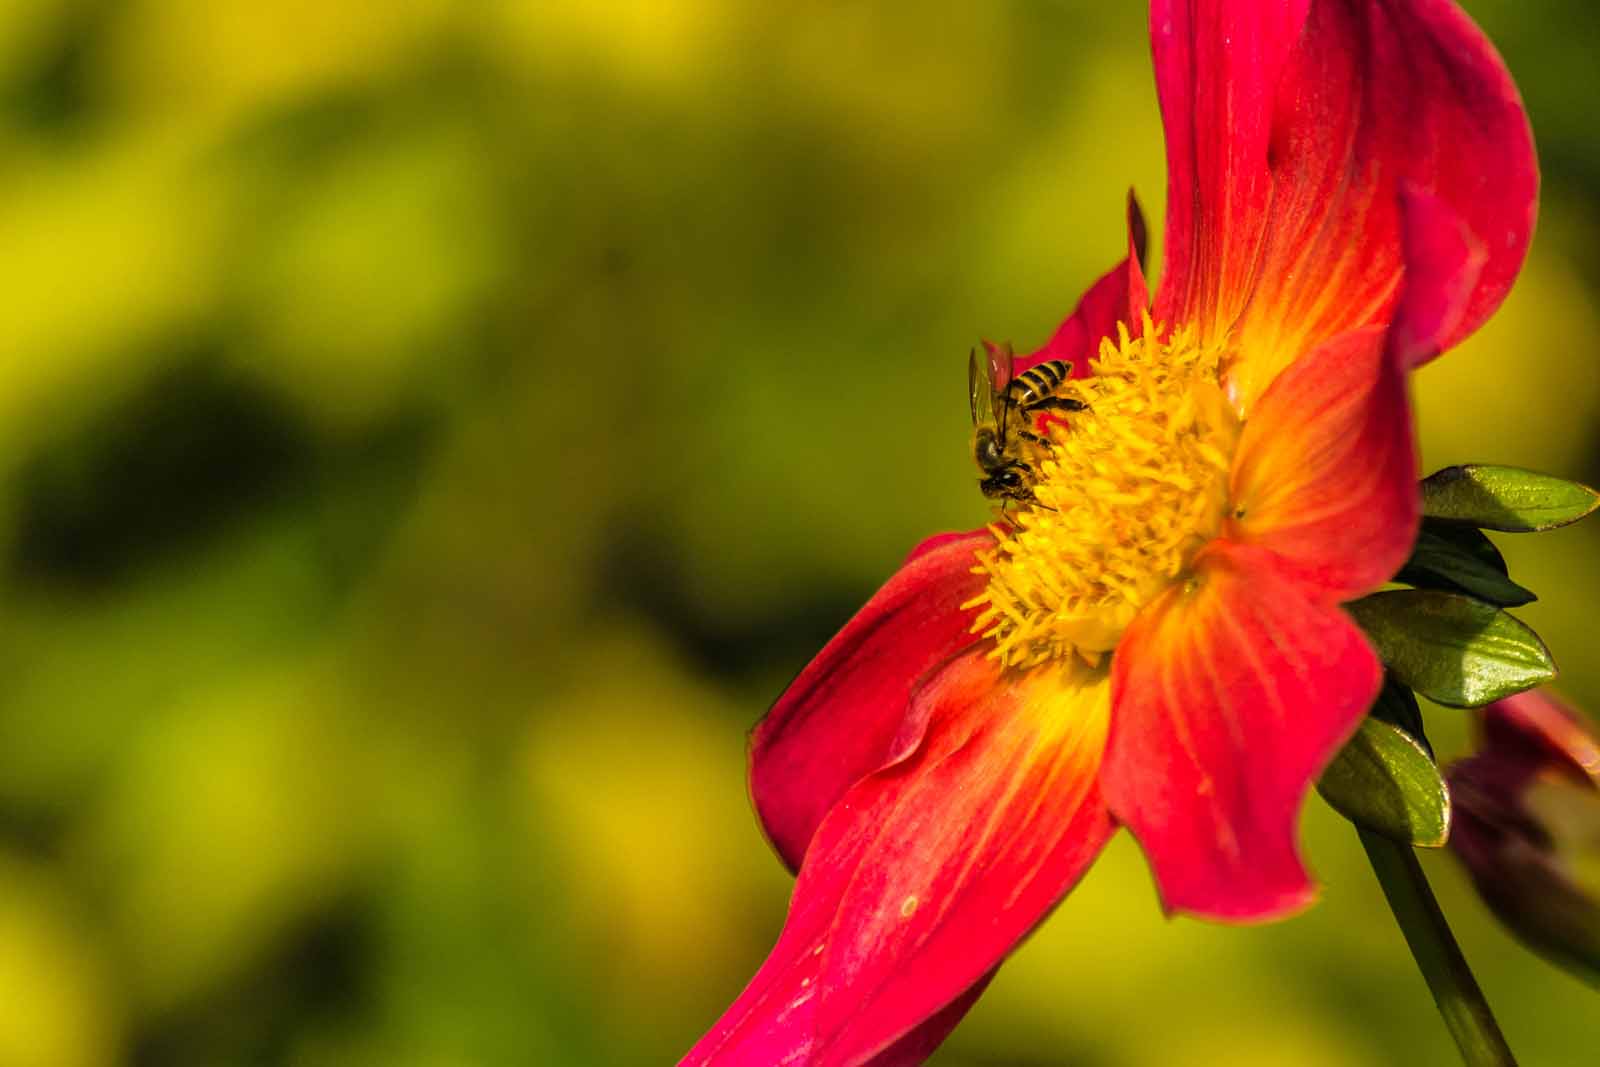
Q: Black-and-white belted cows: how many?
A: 0